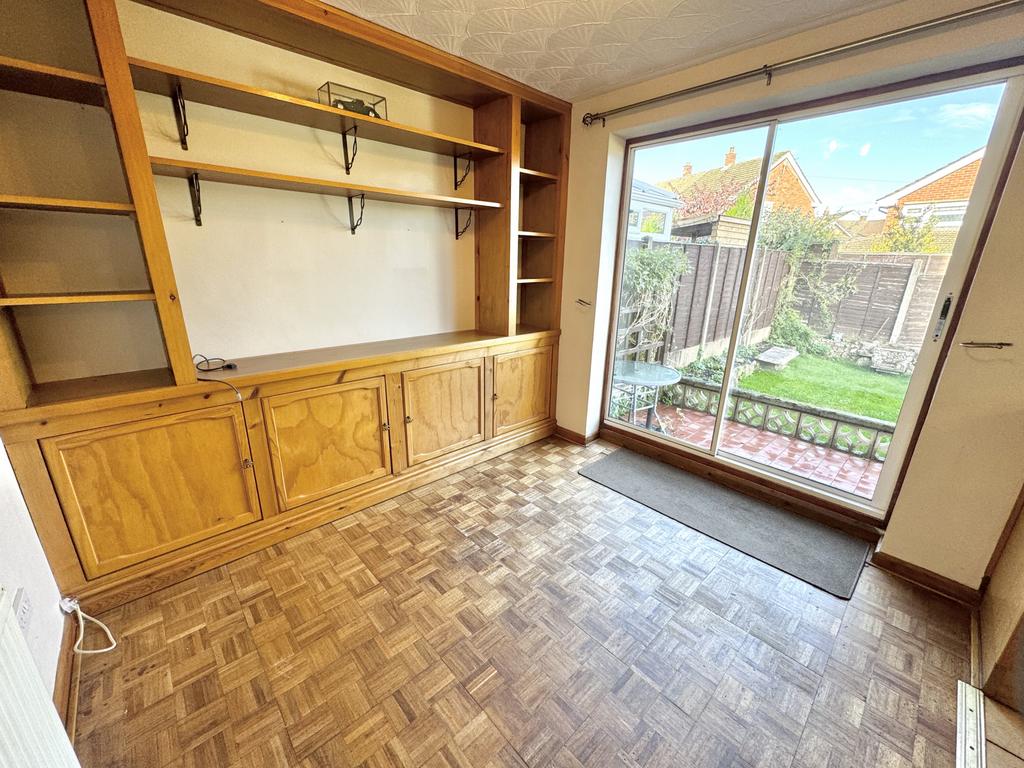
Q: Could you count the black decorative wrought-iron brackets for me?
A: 6